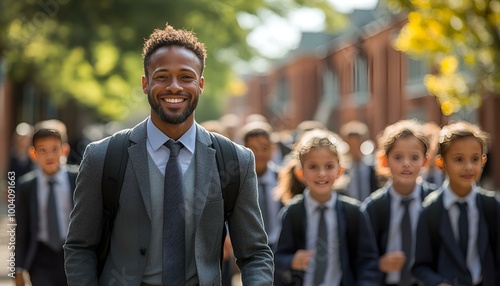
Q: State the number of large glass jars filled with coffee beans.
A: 0